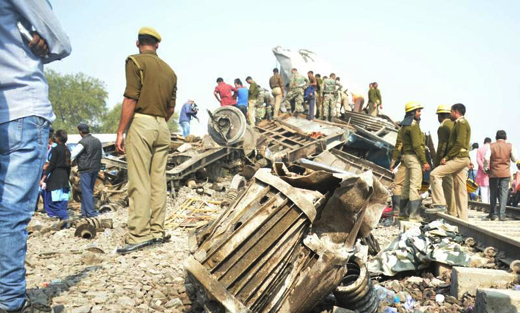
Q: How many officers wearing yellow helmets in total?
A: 2